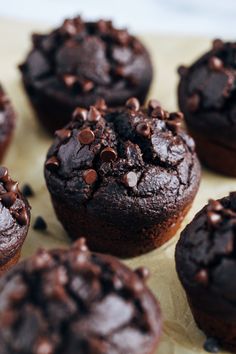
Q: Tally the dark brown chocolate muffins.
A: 7